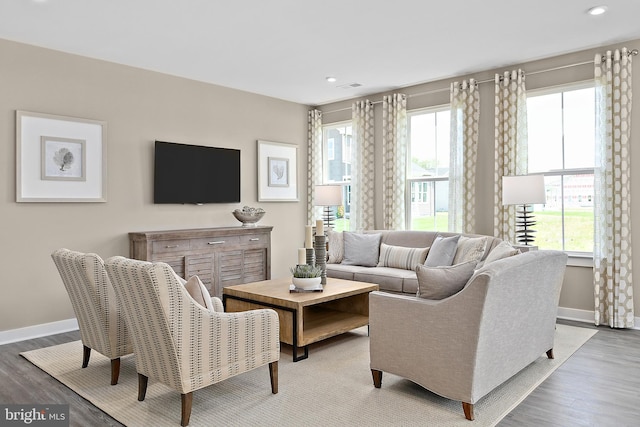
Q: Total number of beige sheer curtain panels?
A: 6